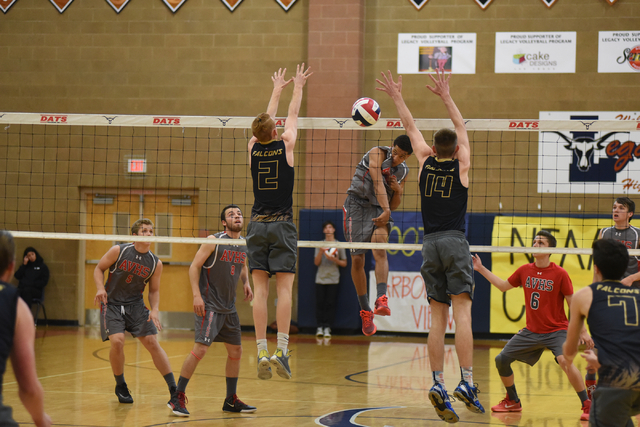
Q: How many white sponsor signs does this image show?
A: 3